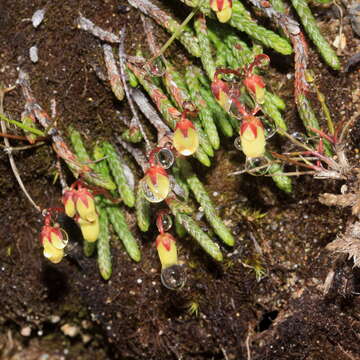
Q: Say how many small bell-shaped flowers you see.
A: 11